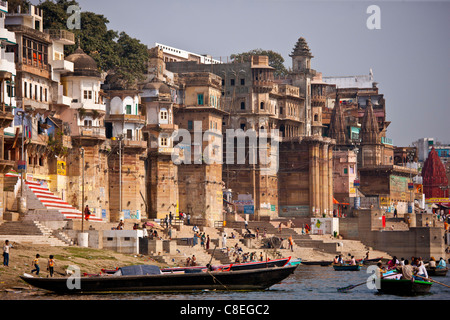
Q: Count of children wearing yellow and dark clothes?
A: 2